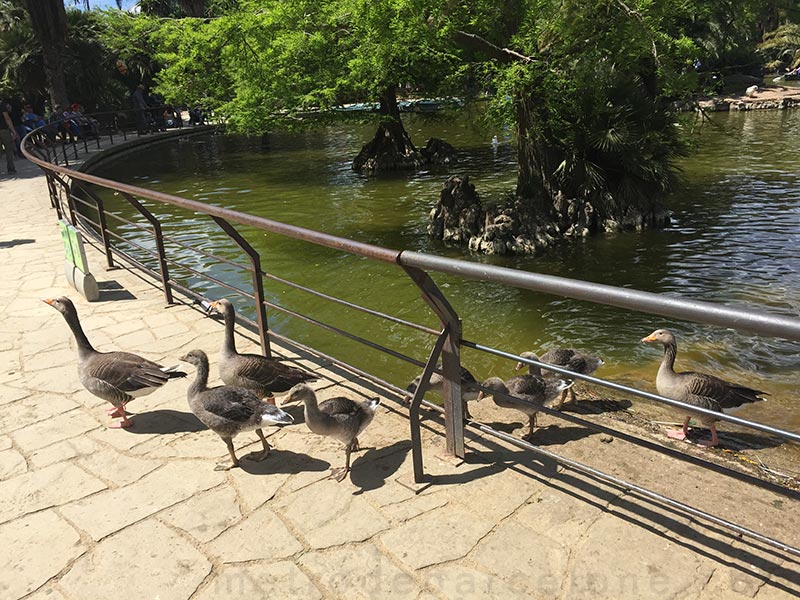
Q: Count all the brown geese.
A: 8